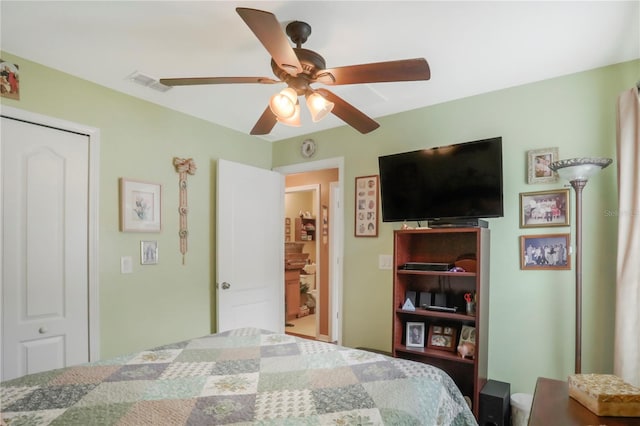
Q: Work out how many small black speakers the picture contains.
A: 3